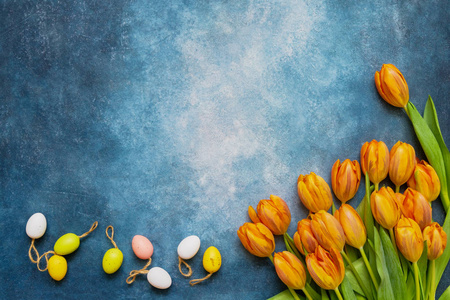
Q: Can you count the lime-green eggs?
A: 2